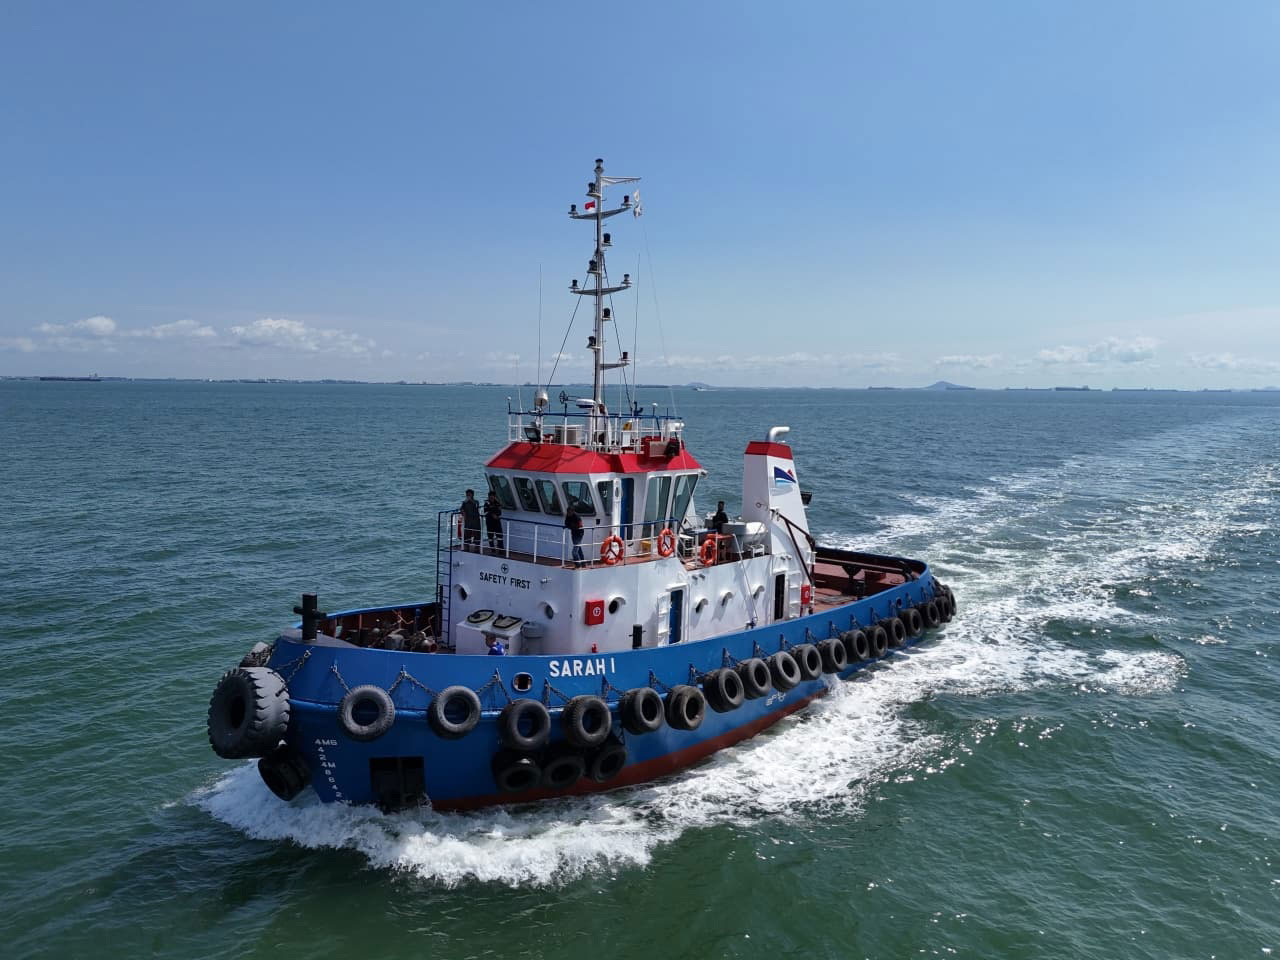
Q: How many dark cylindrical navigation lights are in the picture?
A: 11